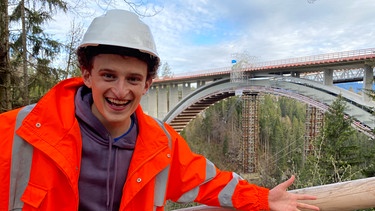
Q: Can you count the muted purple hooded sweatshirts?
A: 1